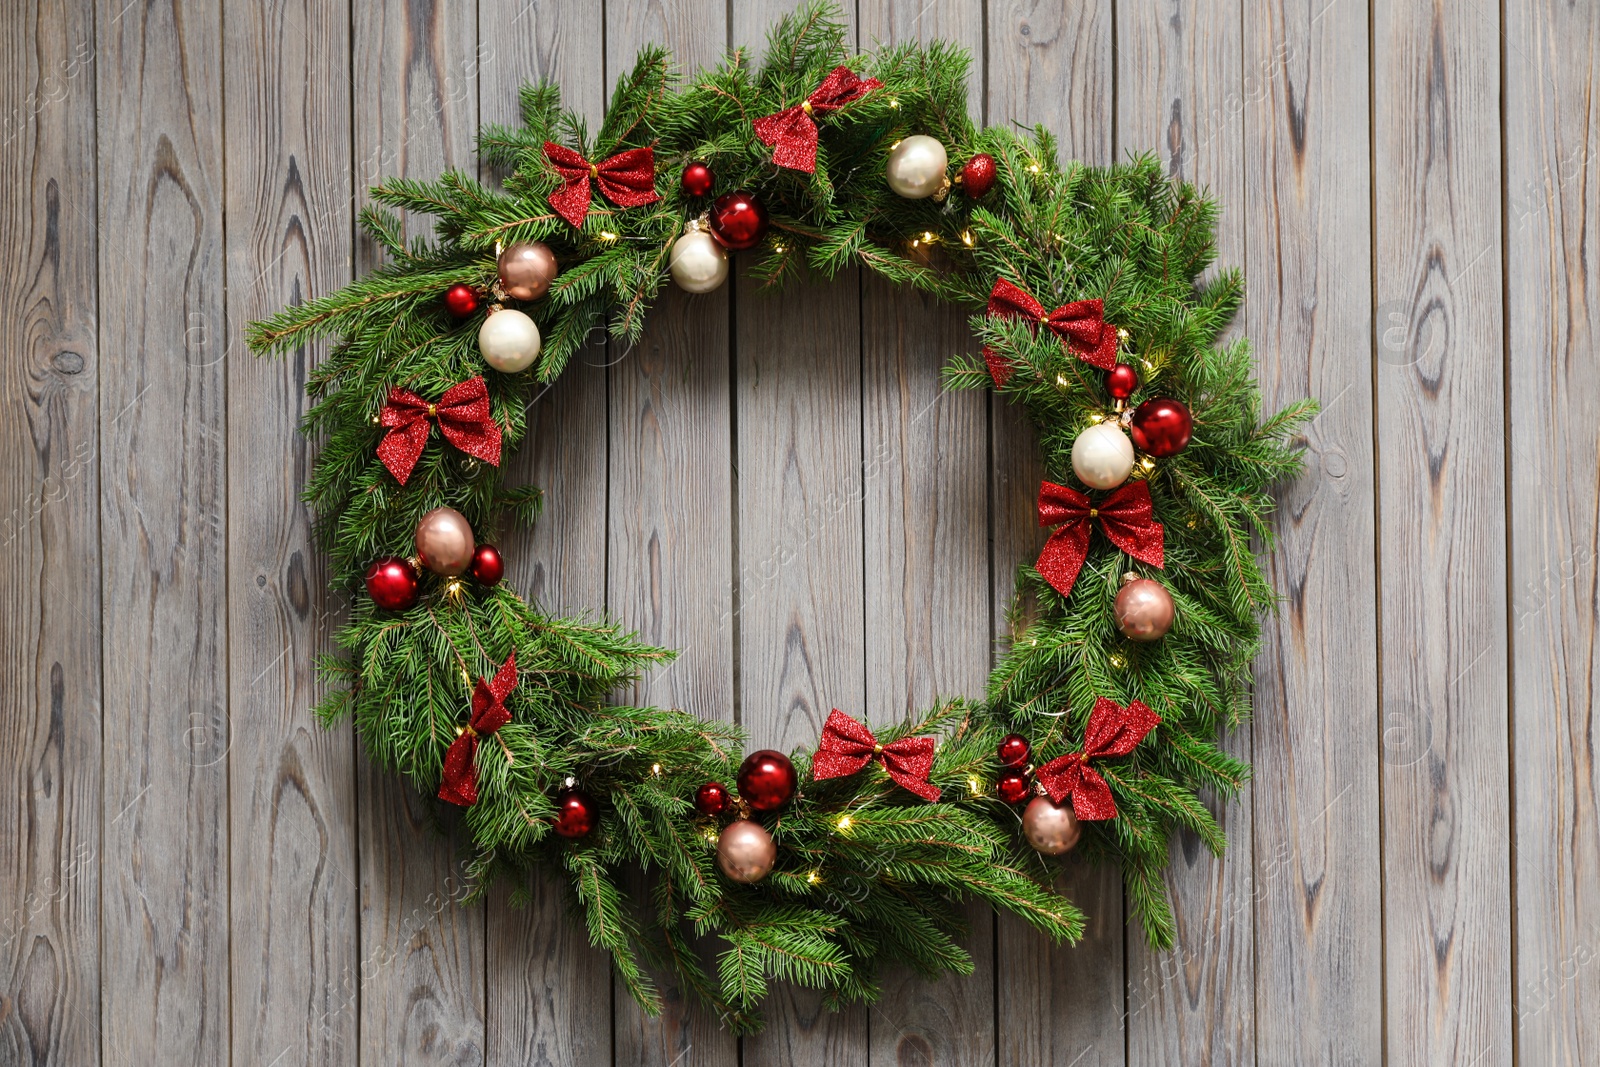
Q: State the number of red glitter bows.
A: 8